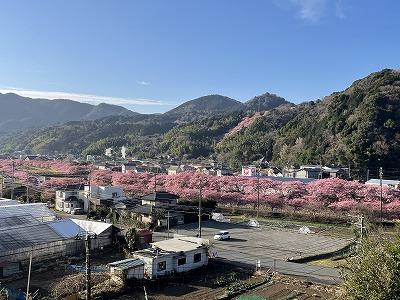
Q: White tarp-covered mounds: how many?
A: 3